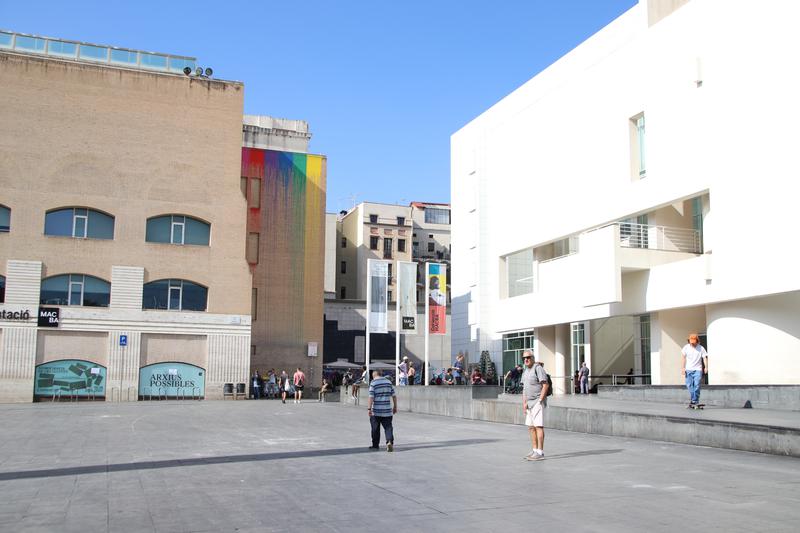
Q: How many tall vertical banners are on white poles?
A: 3